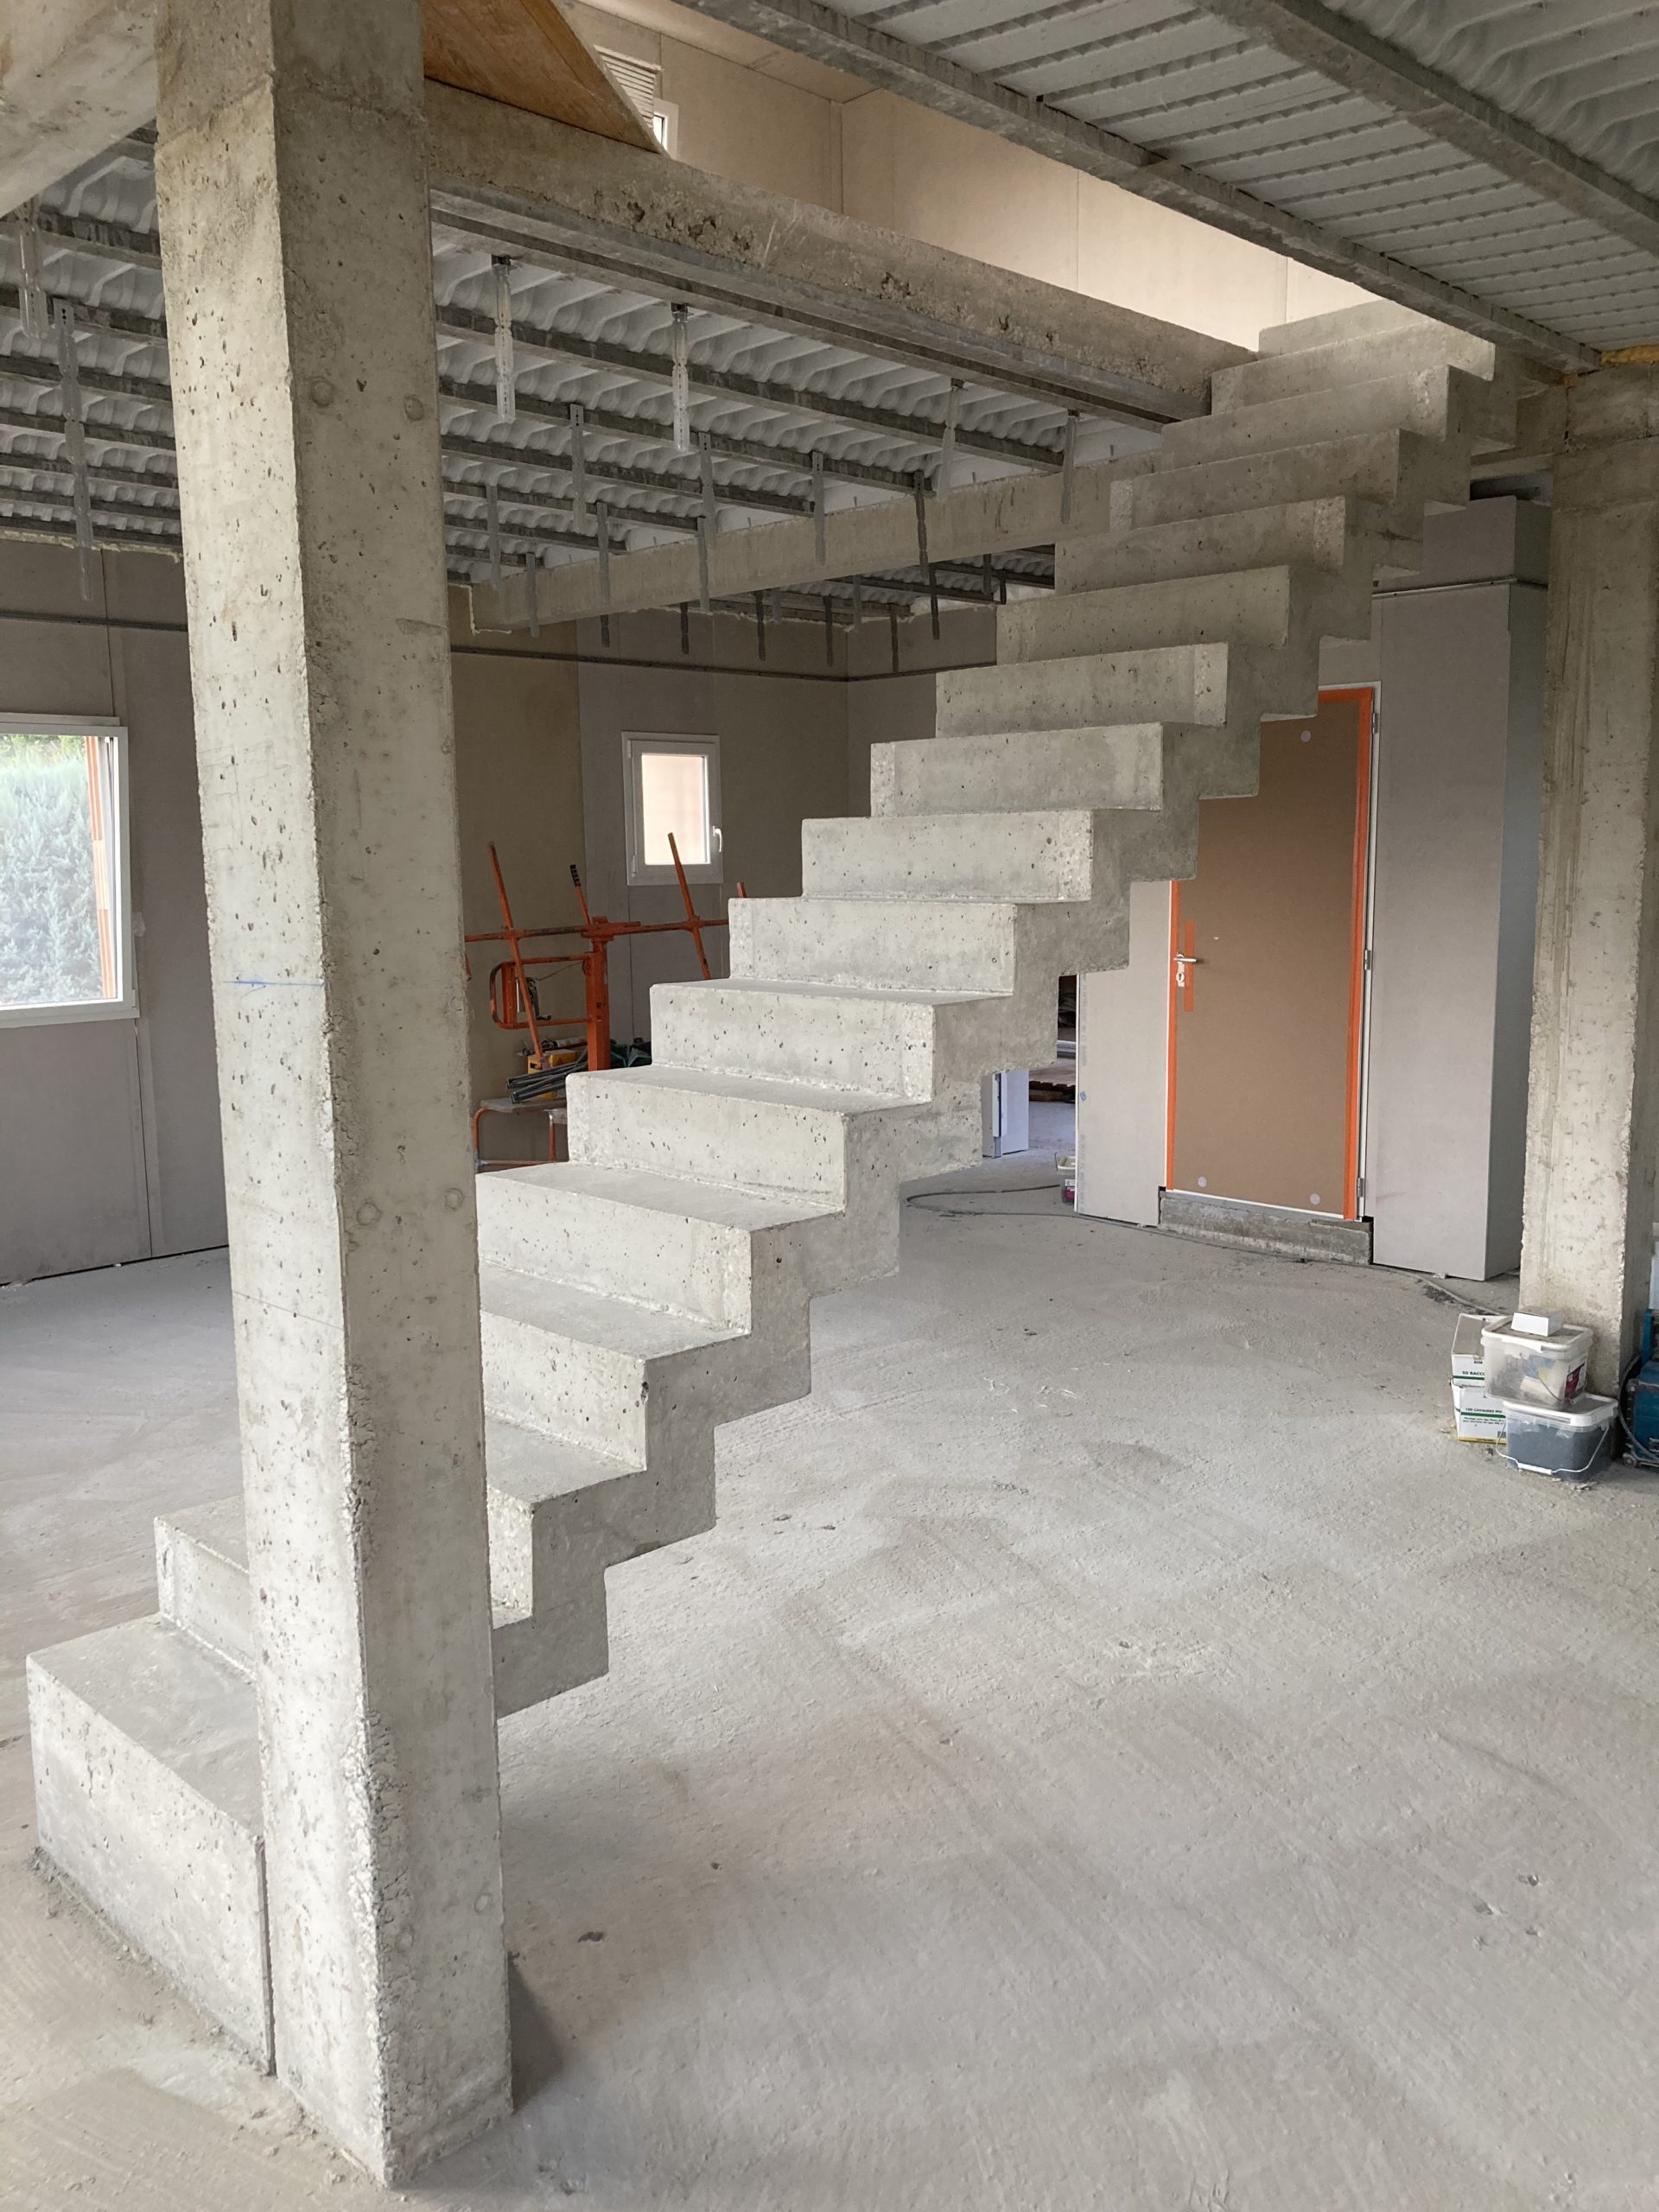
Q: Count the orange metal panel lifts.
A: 1